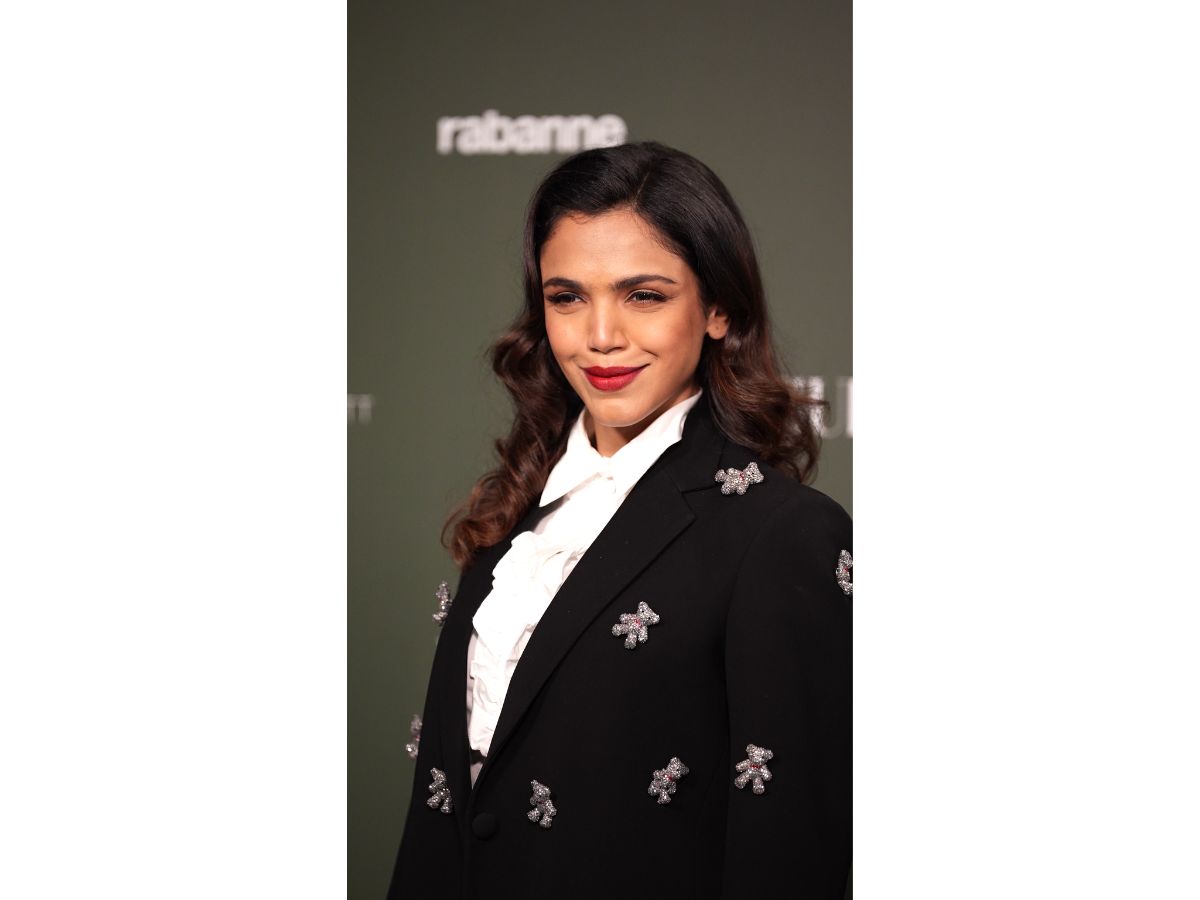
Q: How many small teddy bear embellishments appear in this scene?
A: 9